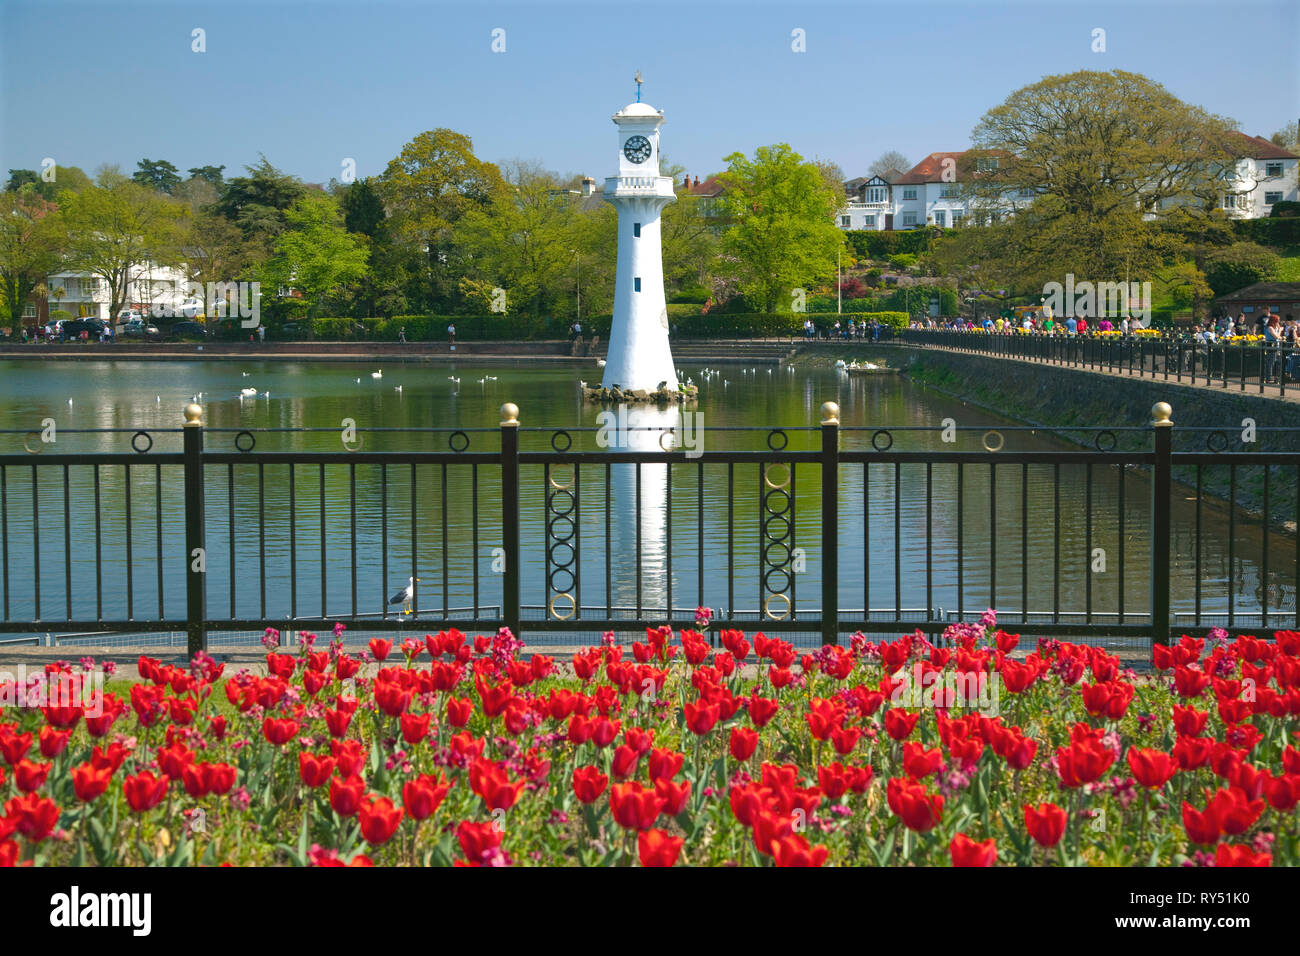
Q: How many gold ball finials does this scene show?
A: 4